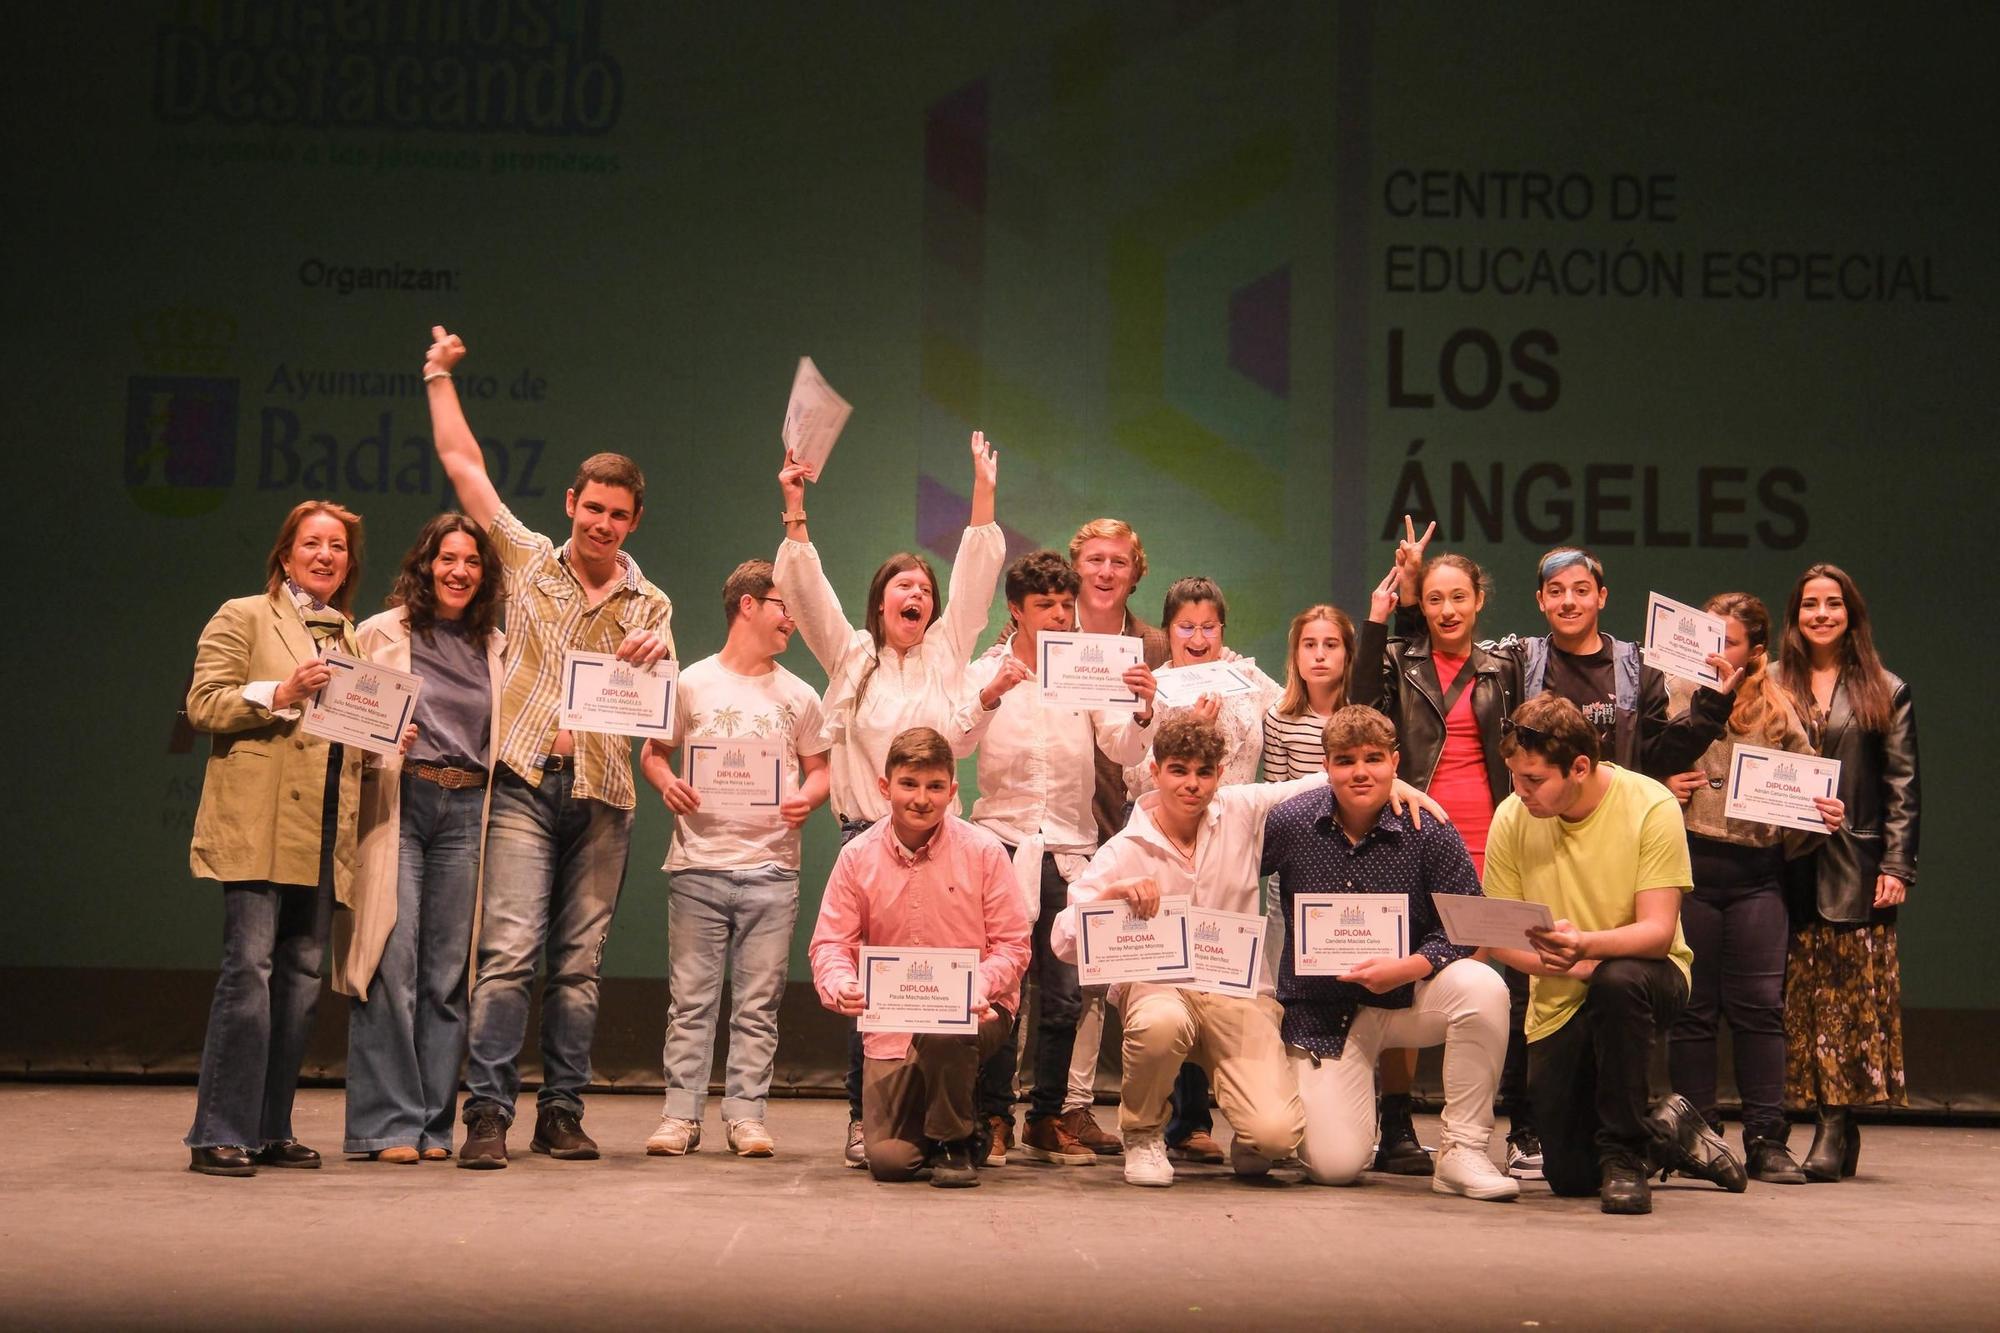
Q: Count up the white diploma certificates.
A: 13